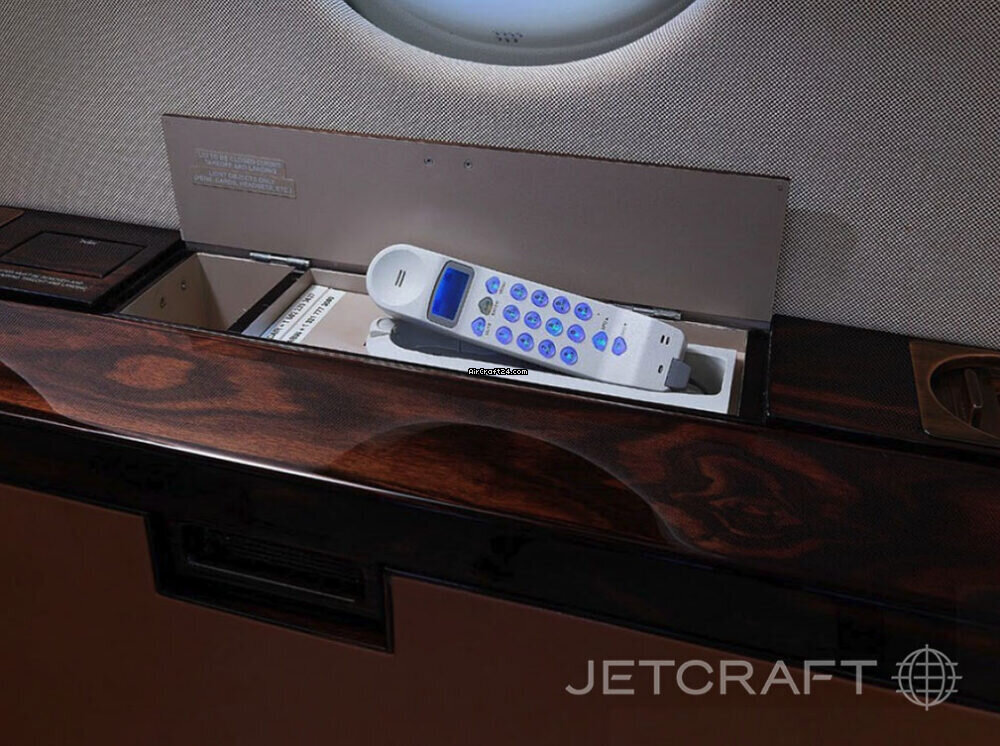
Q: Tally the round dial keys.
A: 12